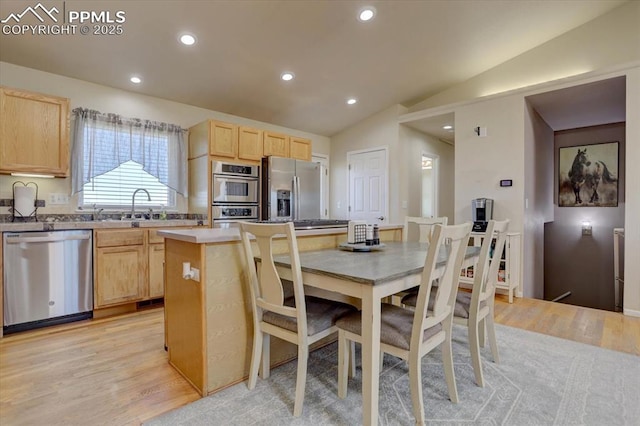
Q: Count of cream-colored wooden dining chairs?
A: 4